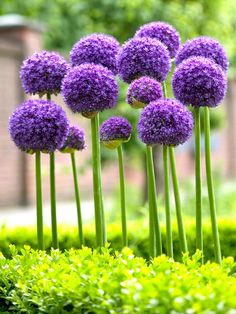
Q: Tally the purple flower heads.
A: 12